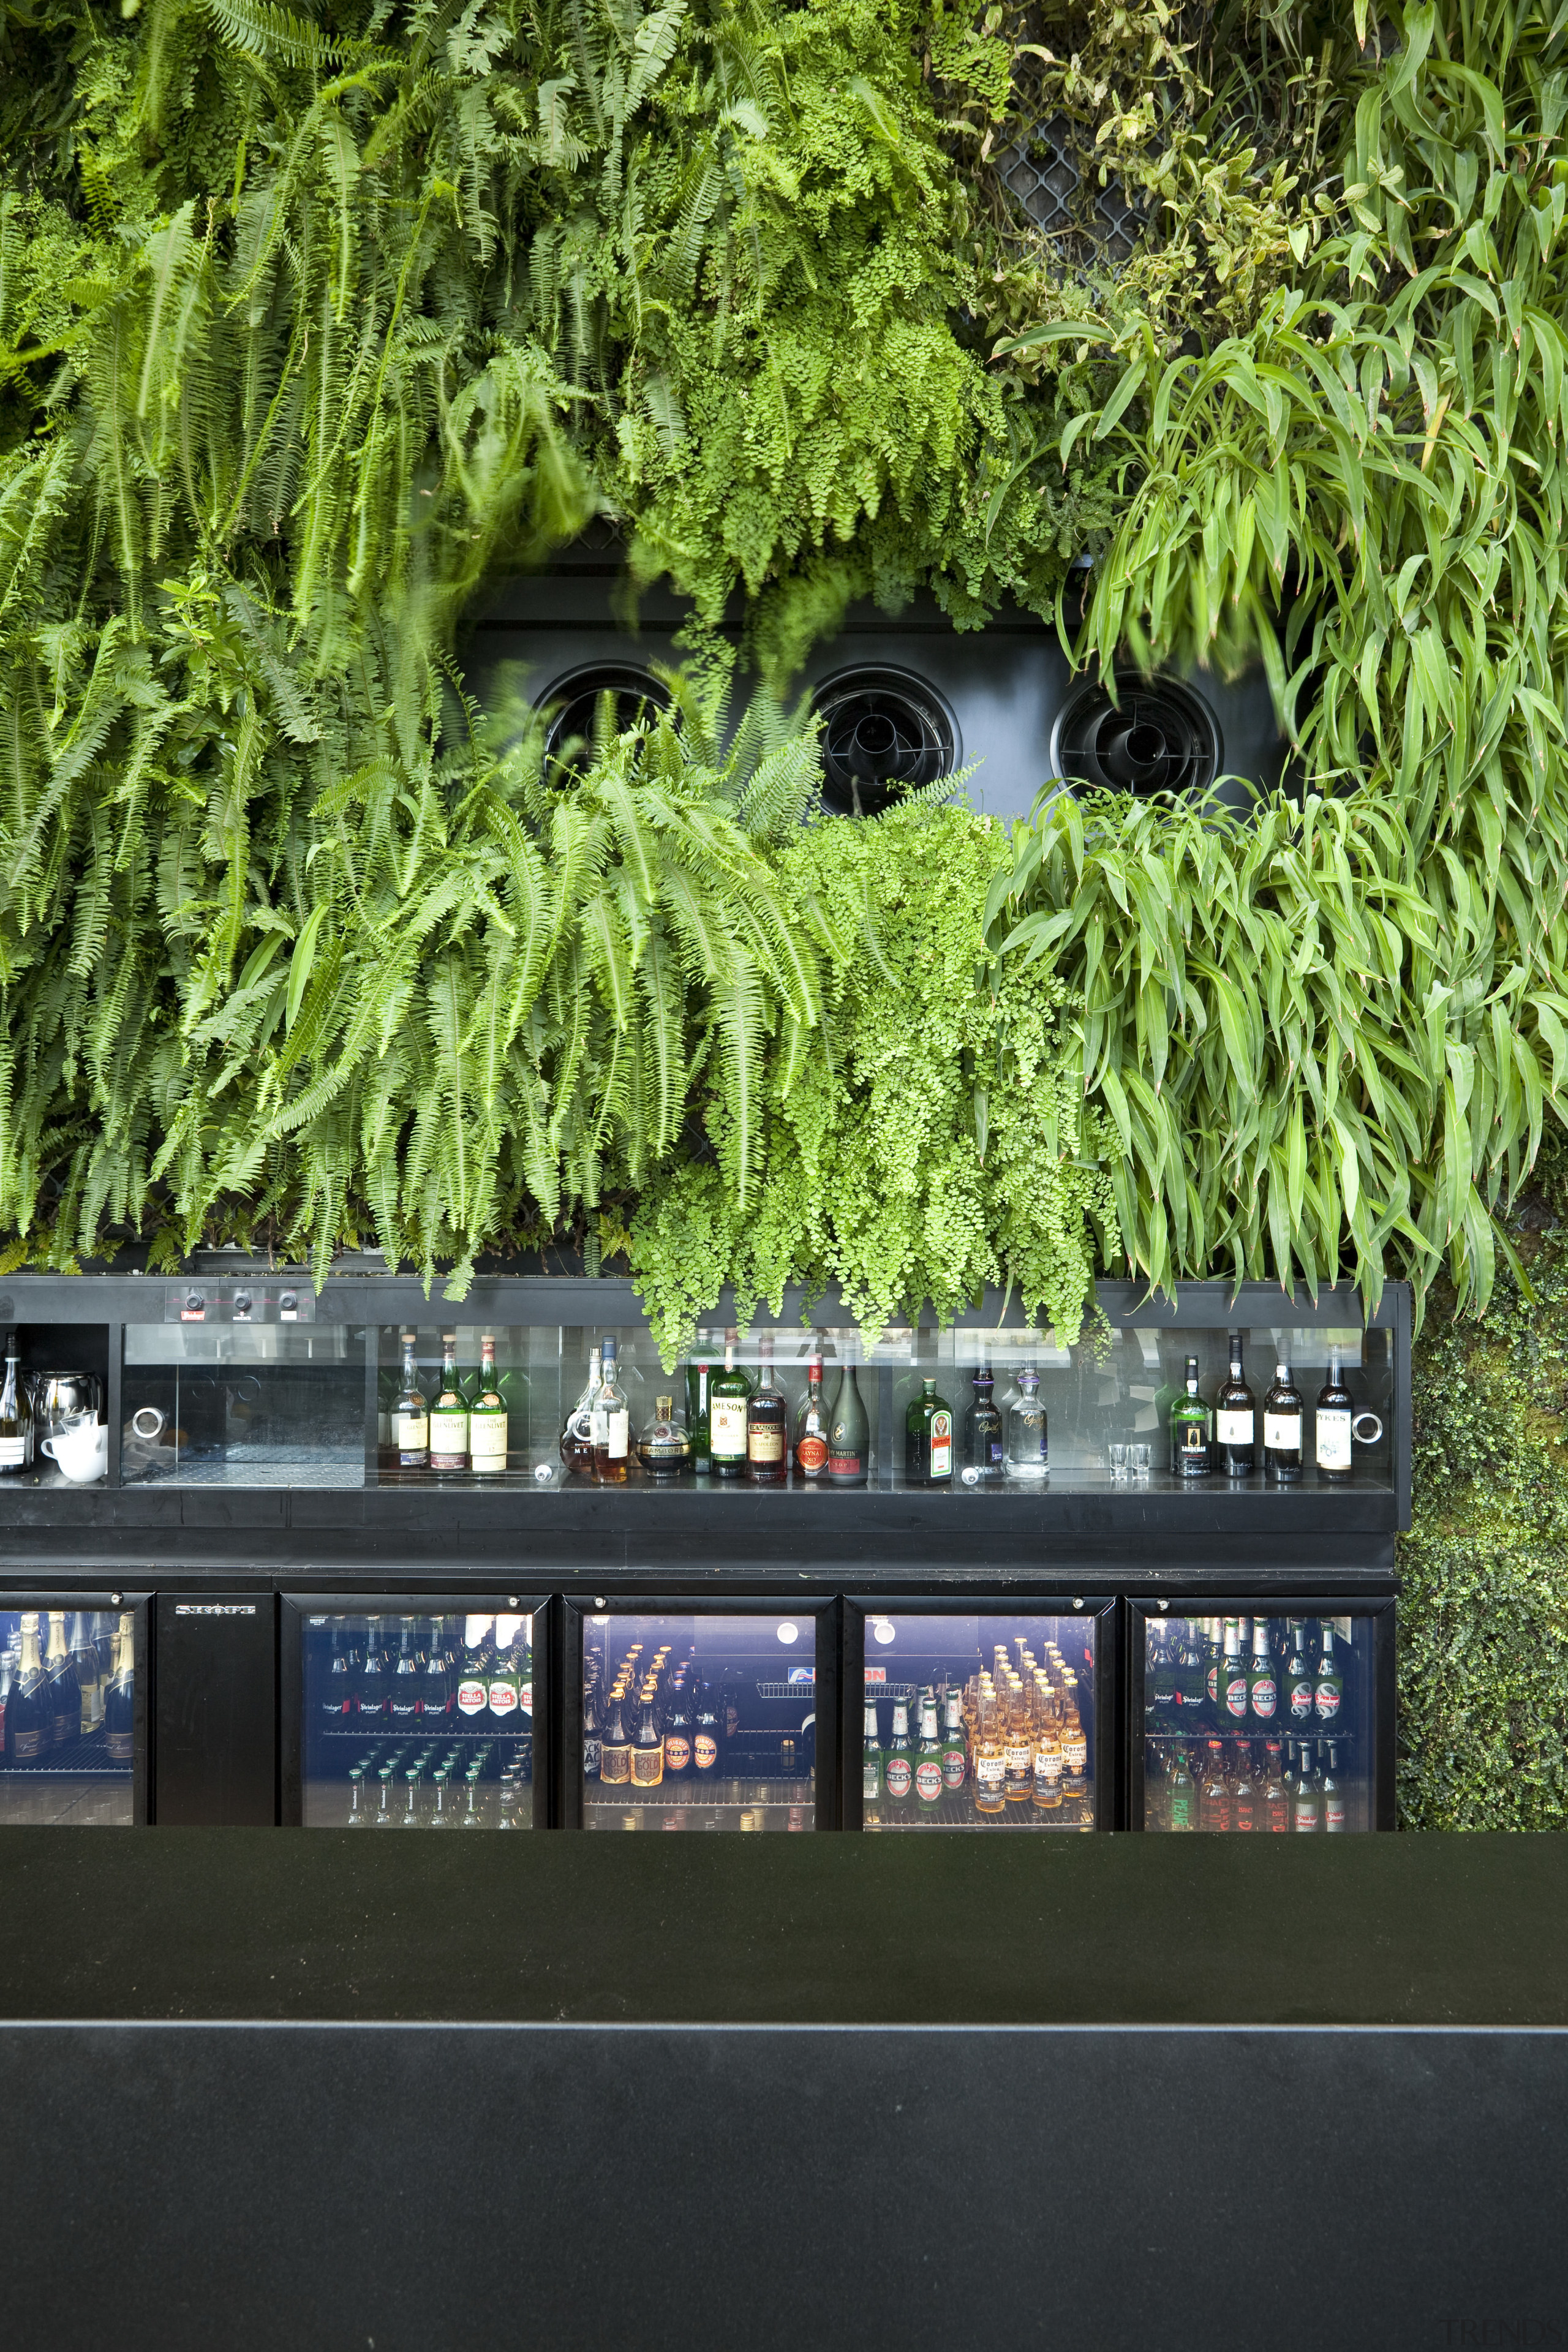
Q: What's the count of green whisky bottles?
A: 3